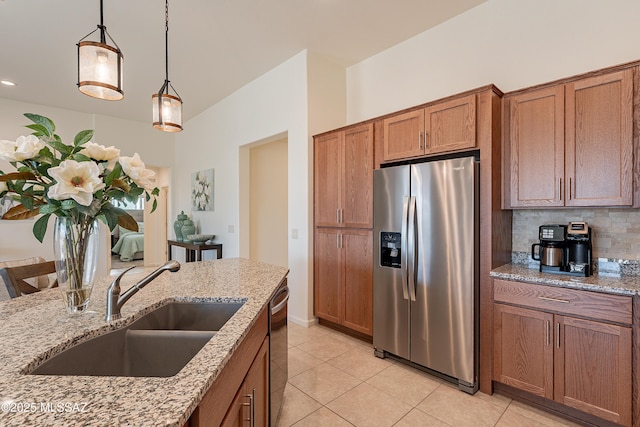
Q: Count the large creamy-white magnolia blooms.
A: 4